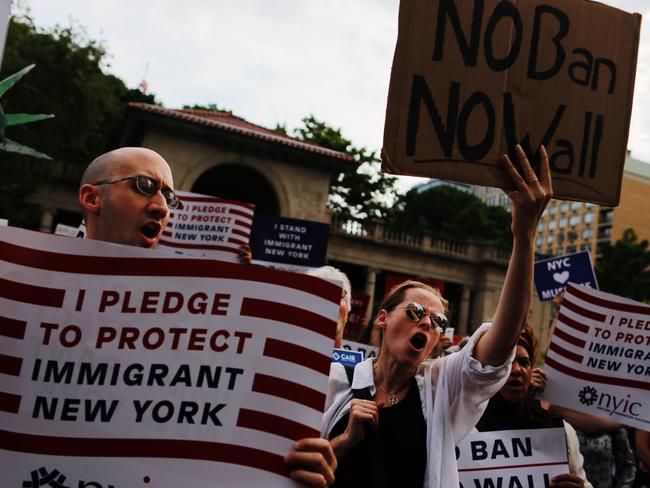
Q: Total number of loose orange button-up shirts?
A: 0